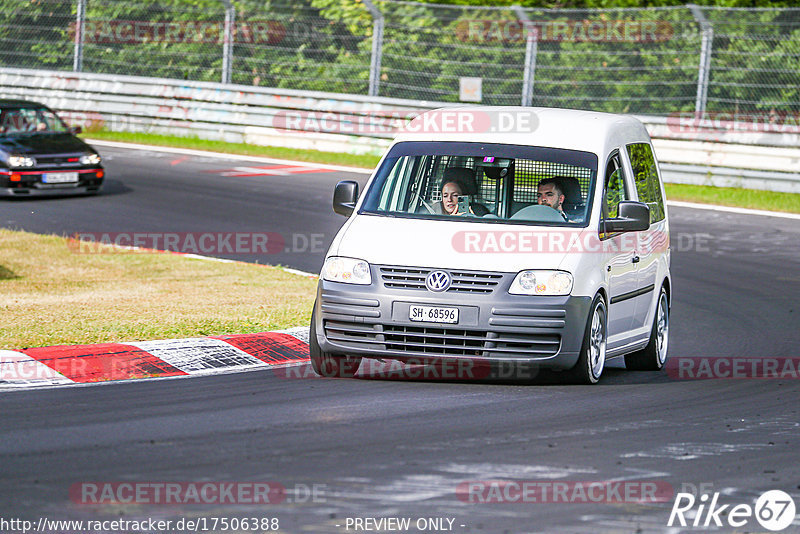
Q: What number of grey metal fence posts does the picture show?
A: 5